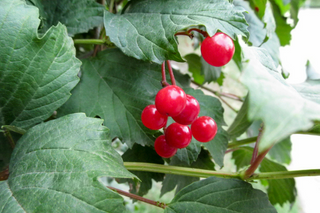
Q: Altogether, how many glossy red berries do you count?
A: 7